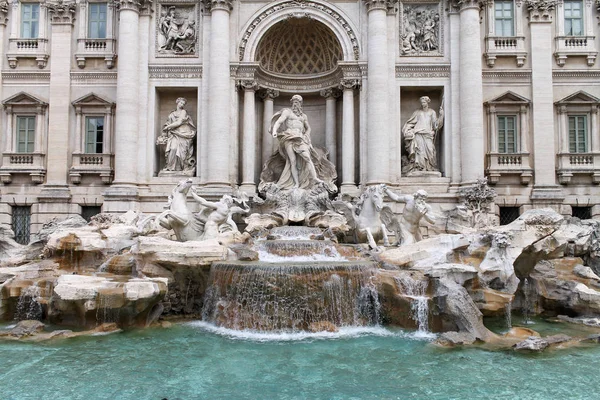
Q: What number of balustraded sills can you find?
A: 8